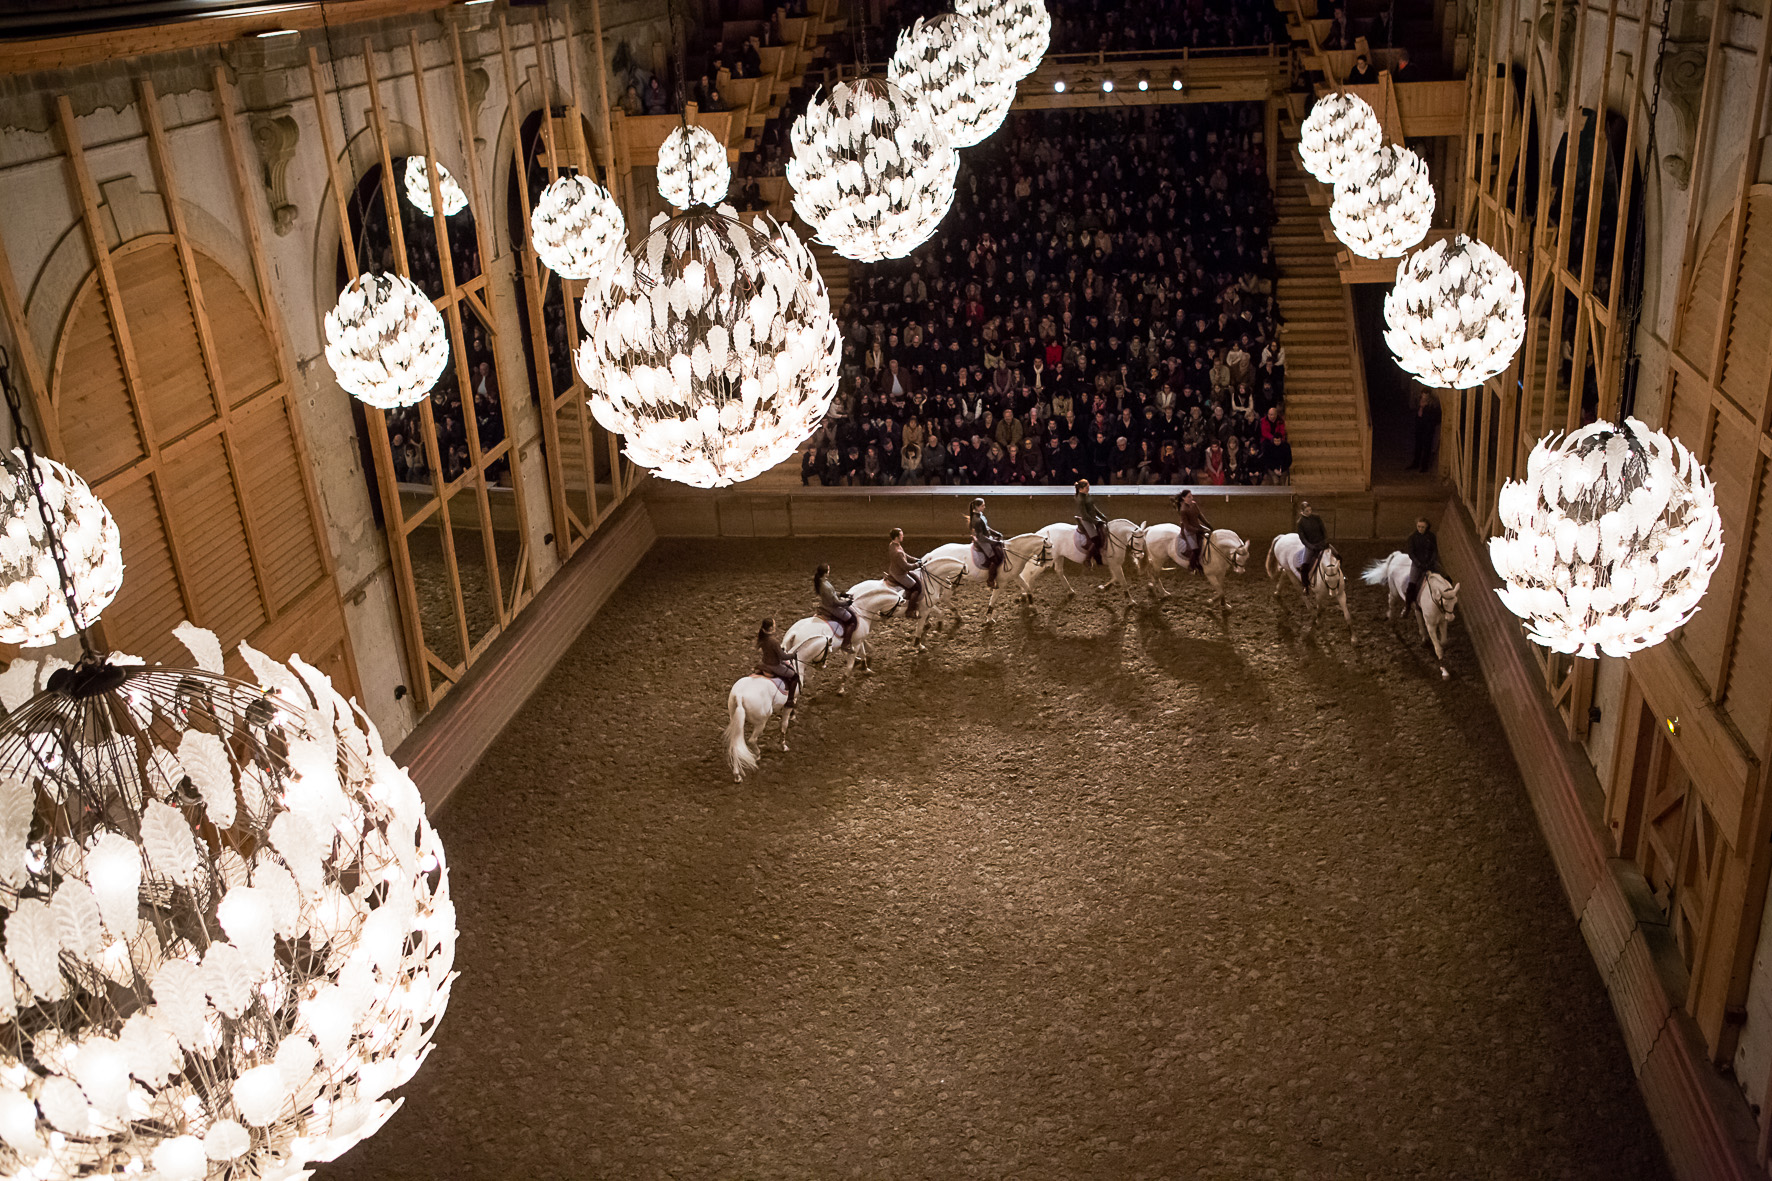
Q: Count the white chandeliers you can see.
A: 14